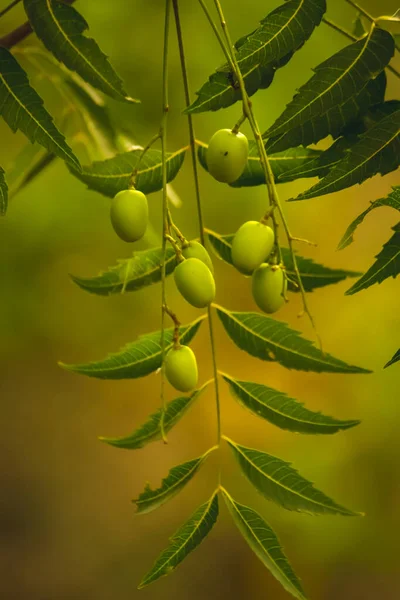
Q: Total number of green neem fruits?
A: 7